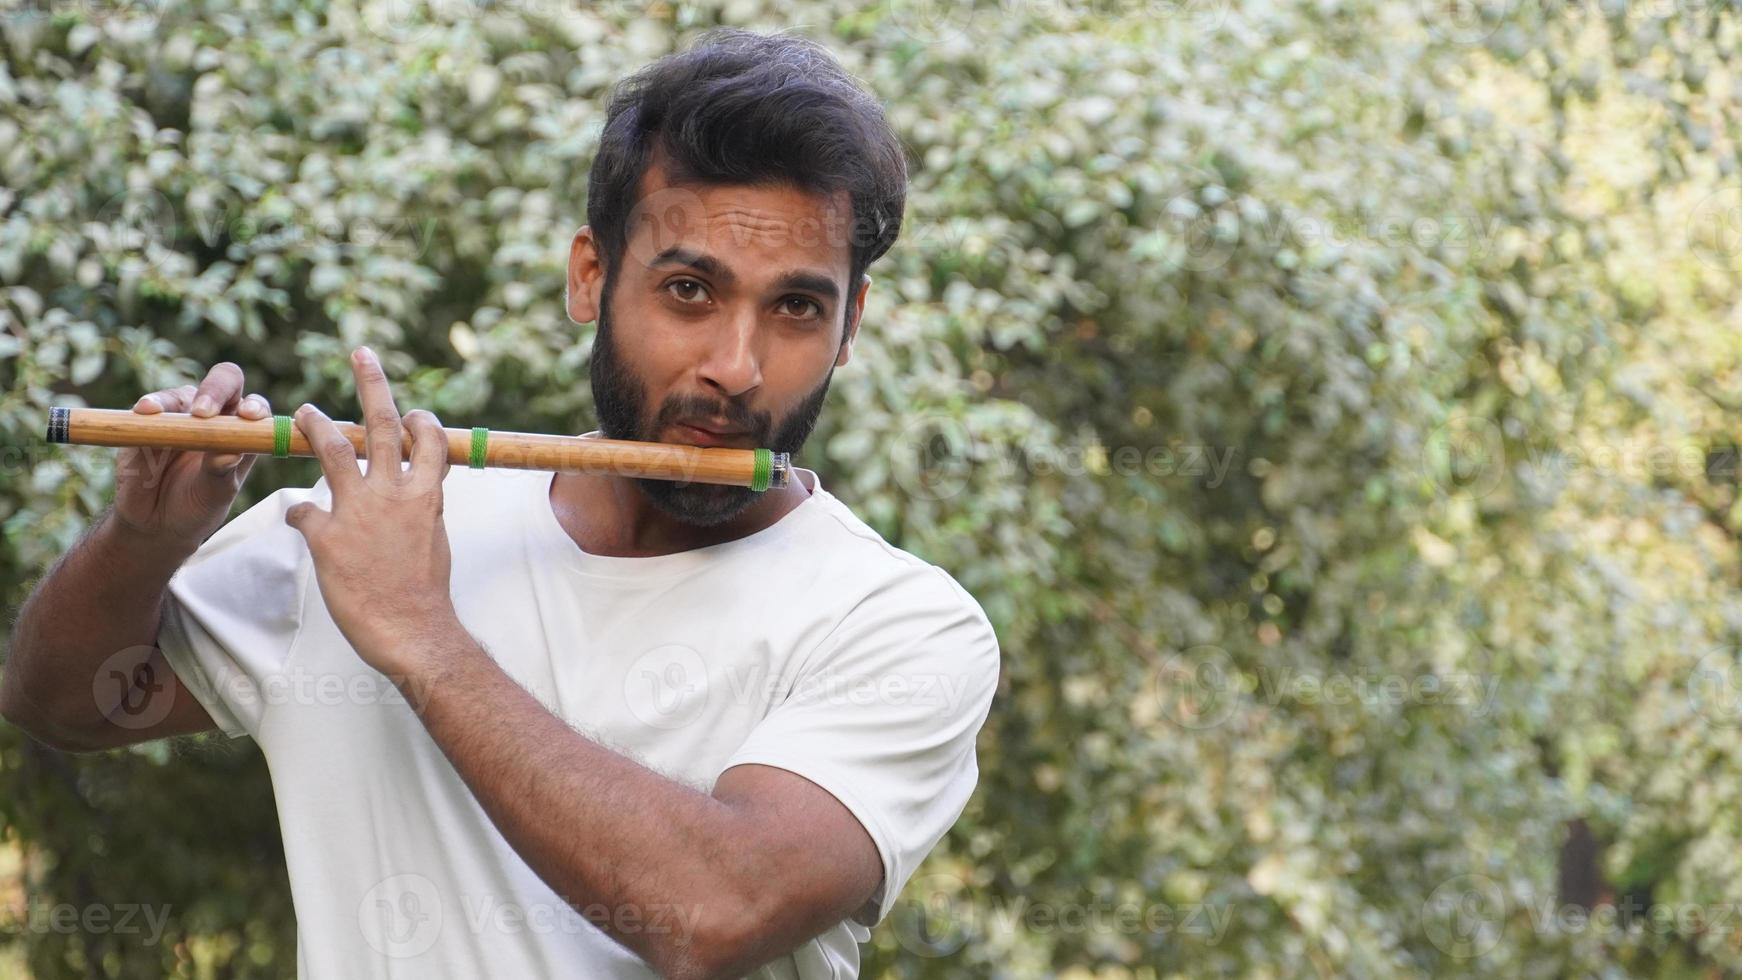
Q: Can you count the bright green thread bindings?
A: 3